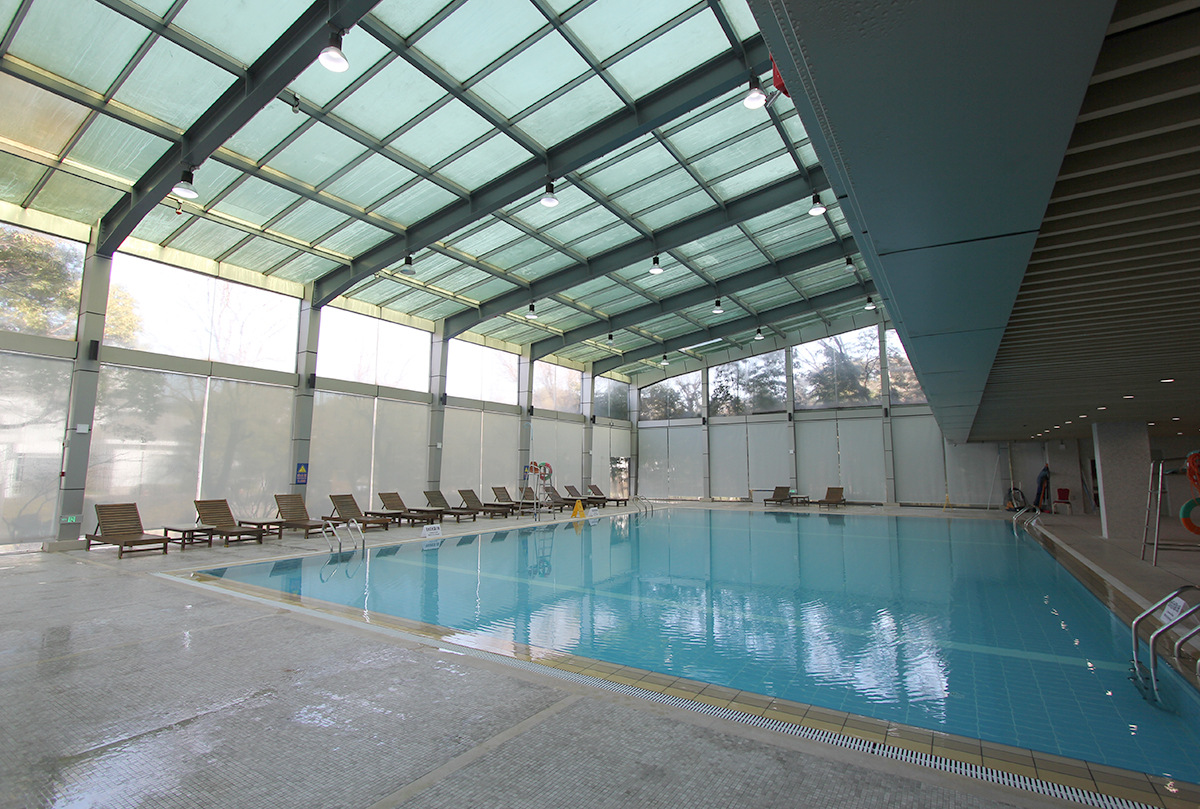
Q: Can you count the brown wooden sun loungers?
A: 14